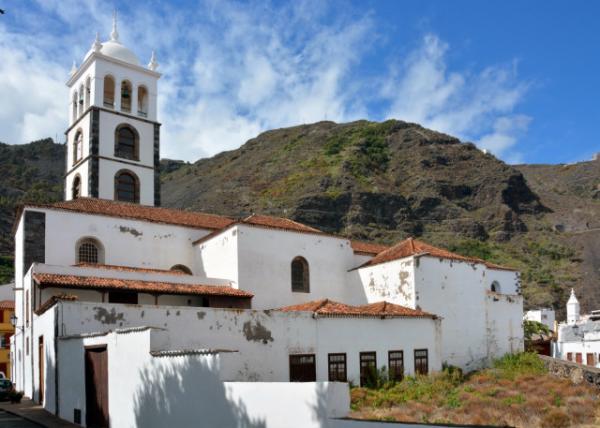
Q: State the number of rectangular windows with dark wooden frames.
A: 5